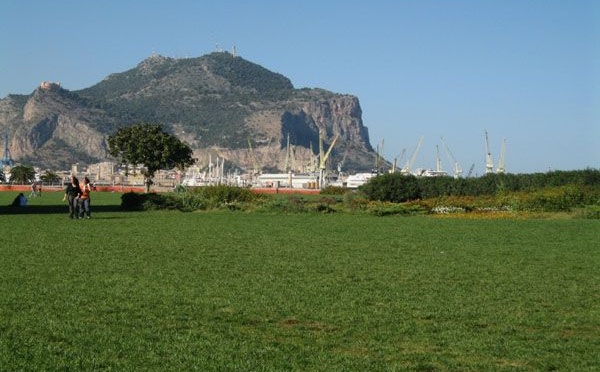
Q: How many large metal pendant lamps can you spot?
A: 0